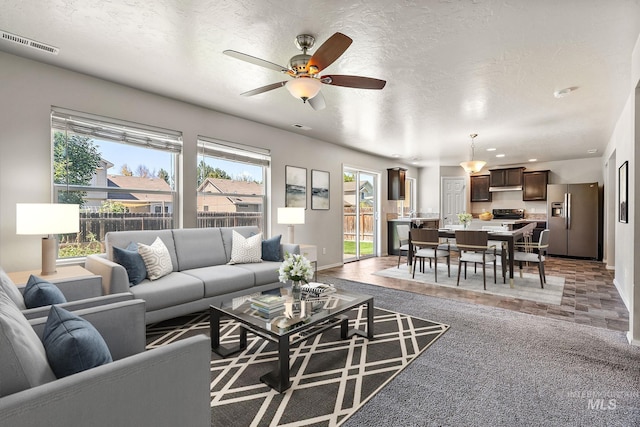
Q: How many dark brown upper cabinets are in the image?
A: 4